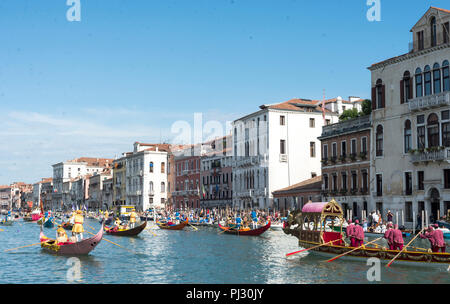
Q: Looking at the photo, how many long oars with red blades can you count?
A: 3